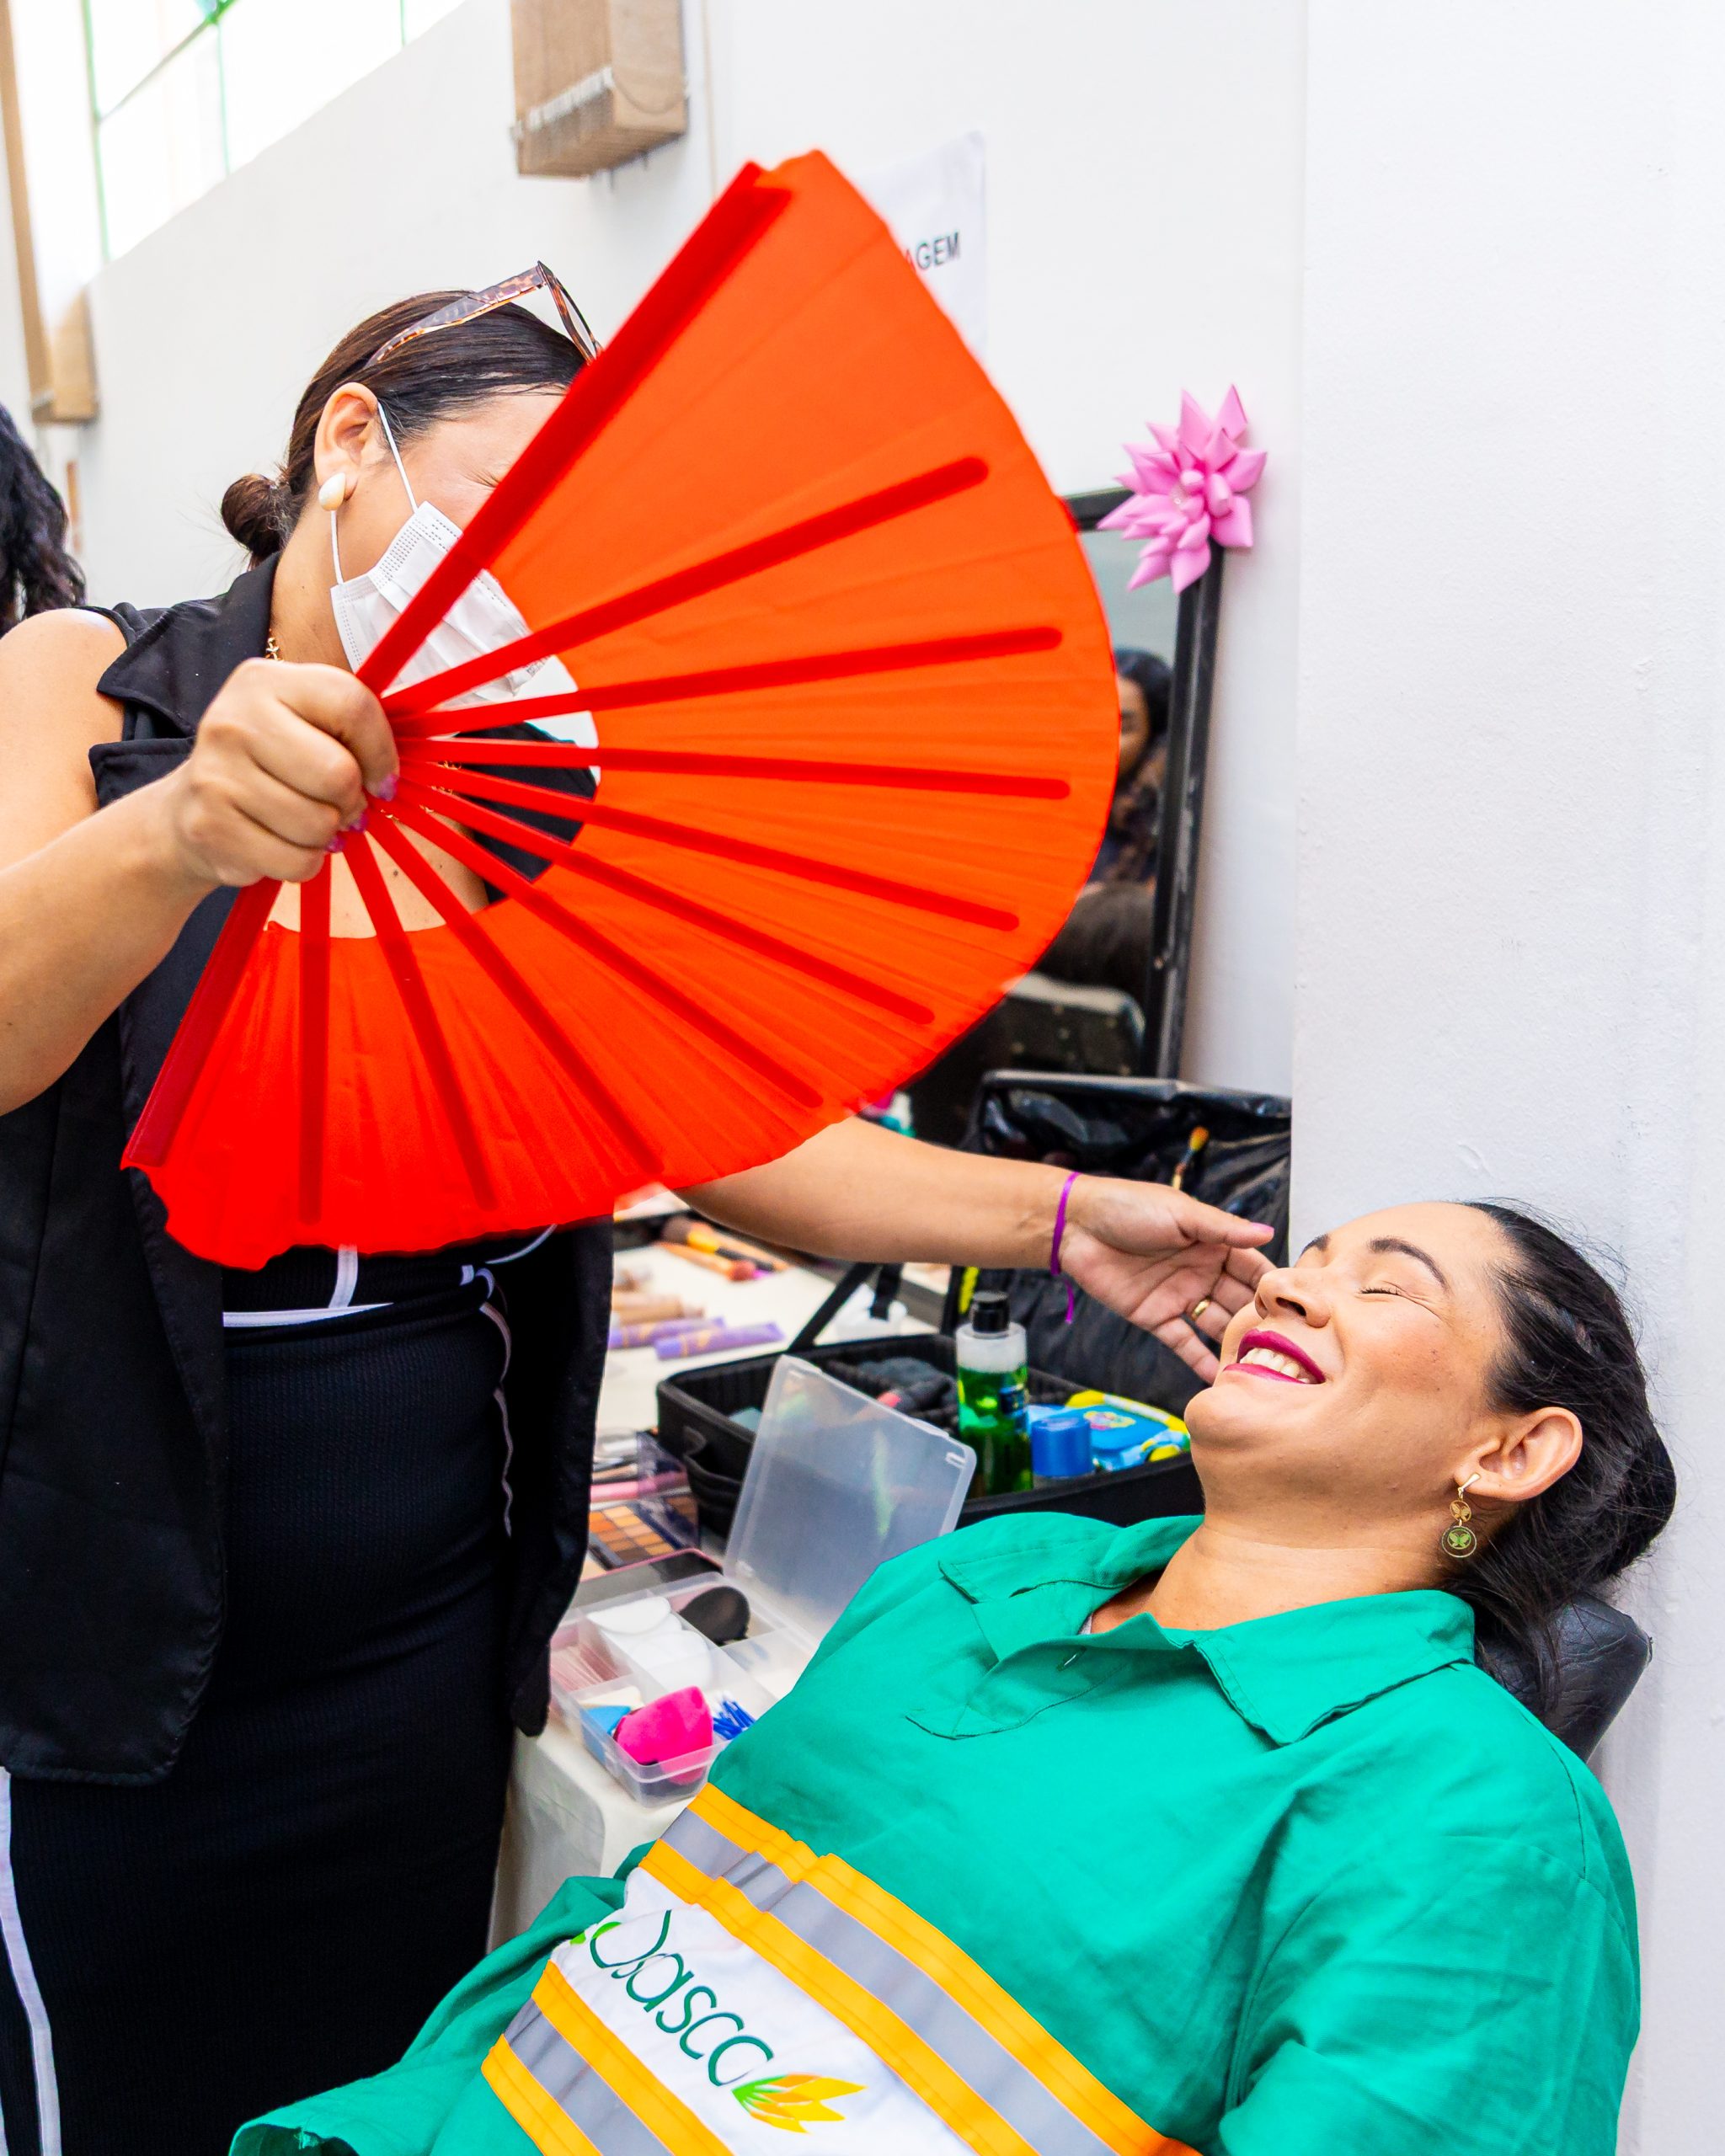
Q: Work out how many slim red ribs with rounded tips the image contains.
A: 9